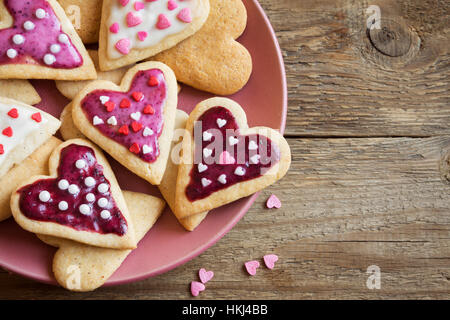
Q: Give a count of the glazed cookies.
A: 6